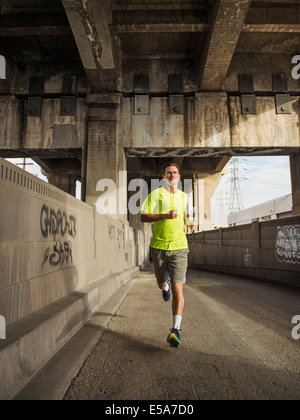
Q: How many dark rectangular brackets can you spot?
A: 12